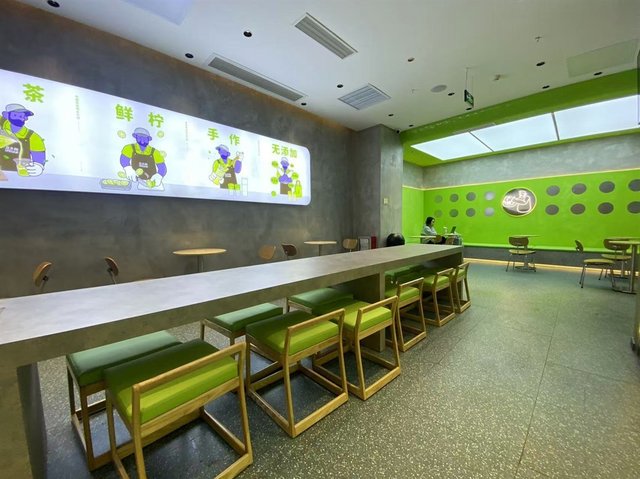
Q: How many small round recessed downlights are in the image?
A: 13